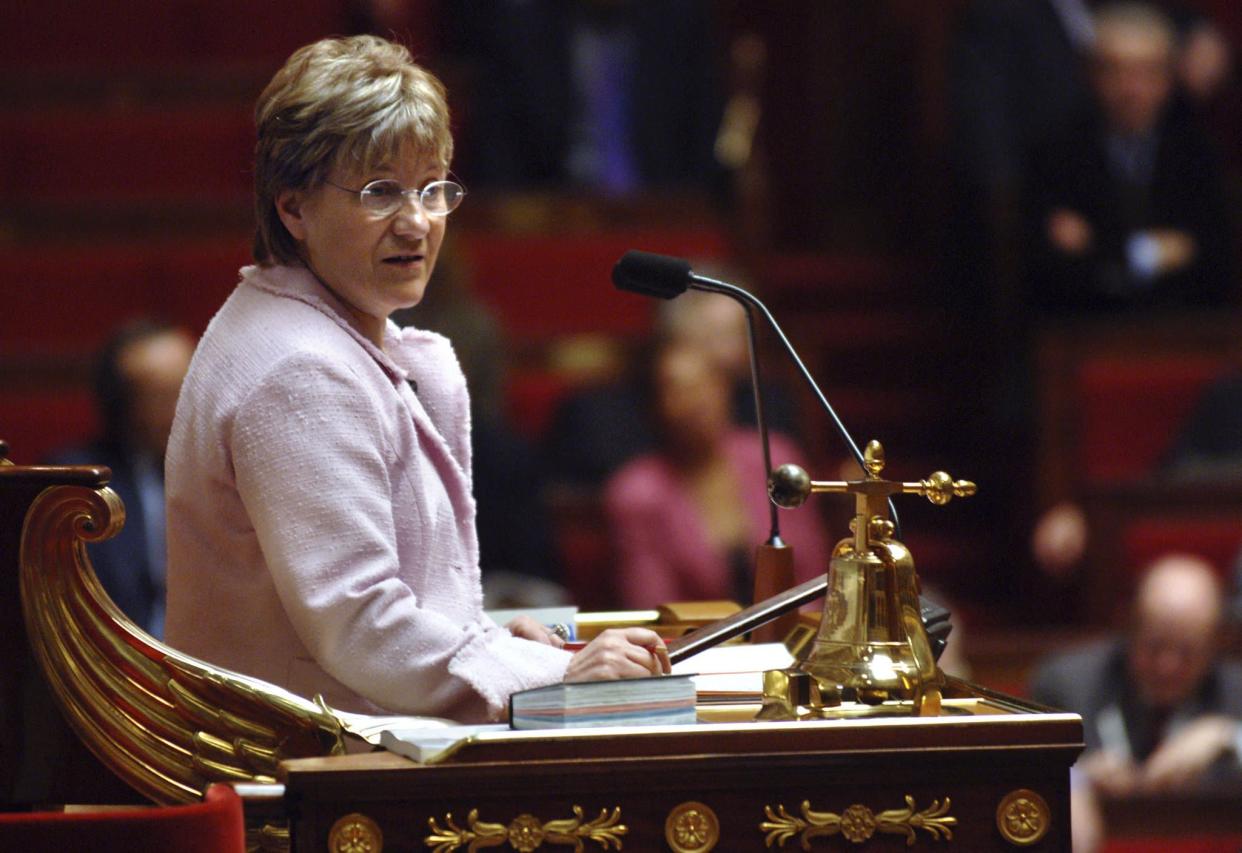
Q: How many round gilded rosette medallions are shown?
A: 3